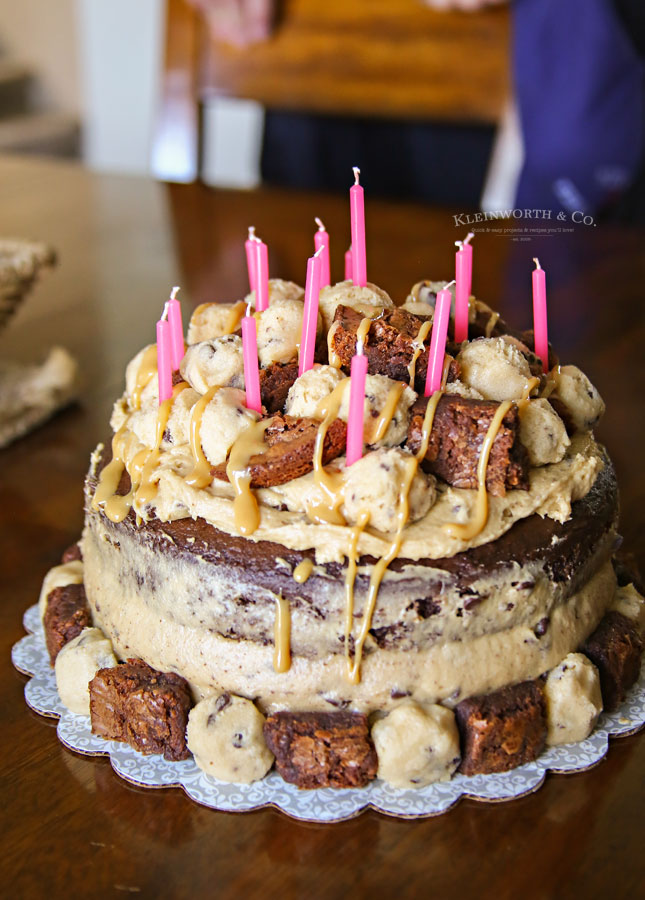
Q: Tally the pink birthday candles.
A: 14